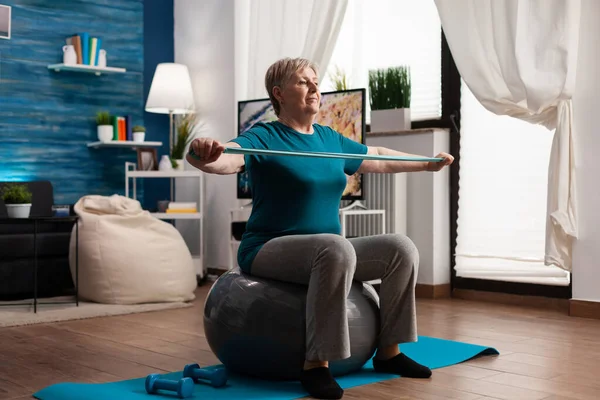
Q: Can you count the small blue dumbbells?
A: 2